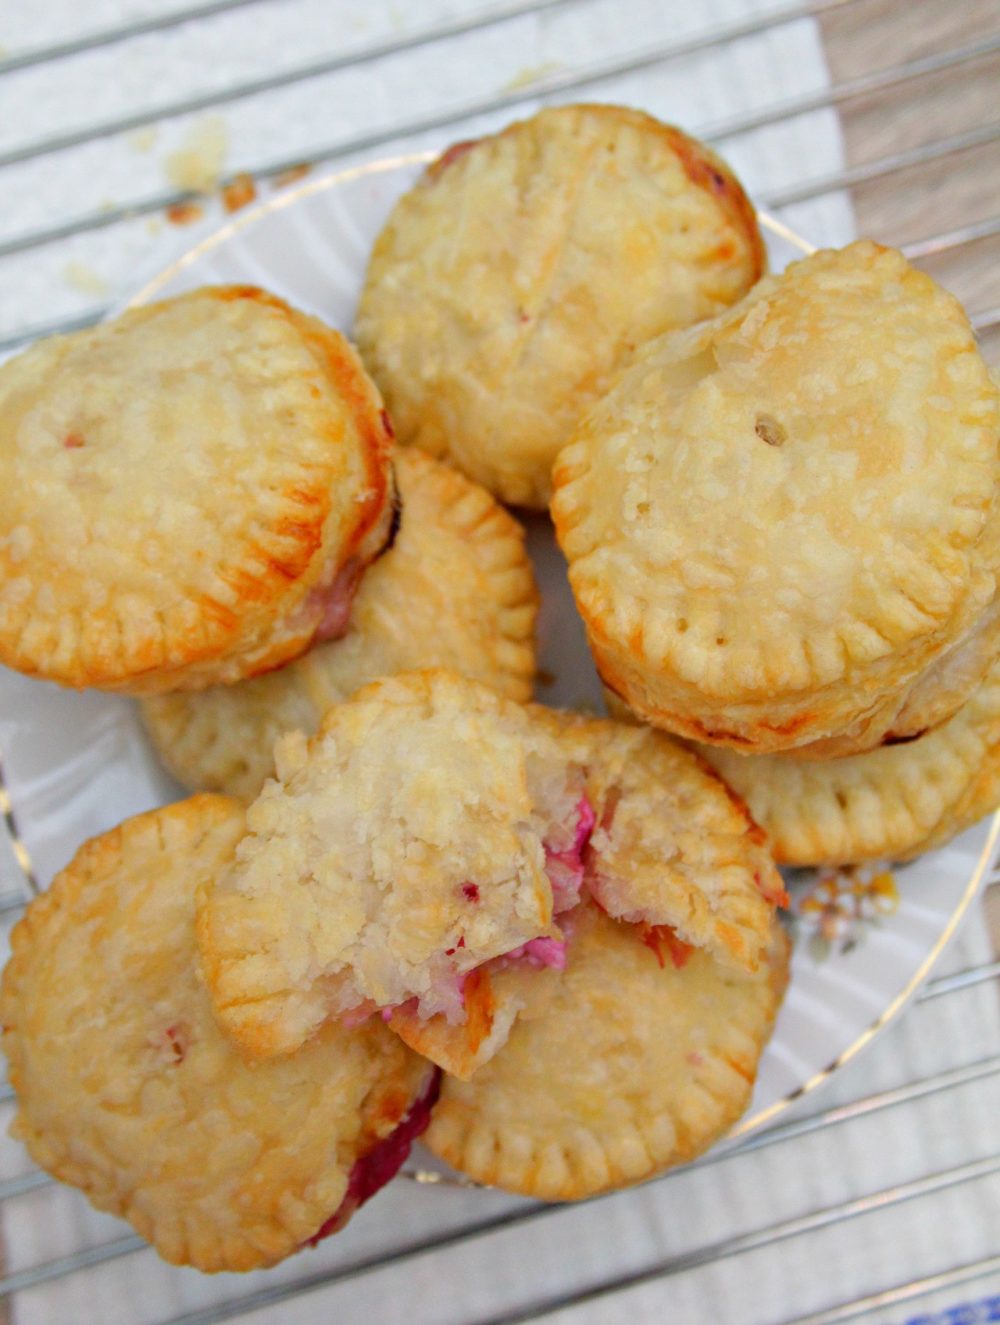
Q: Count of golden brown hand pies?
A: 8